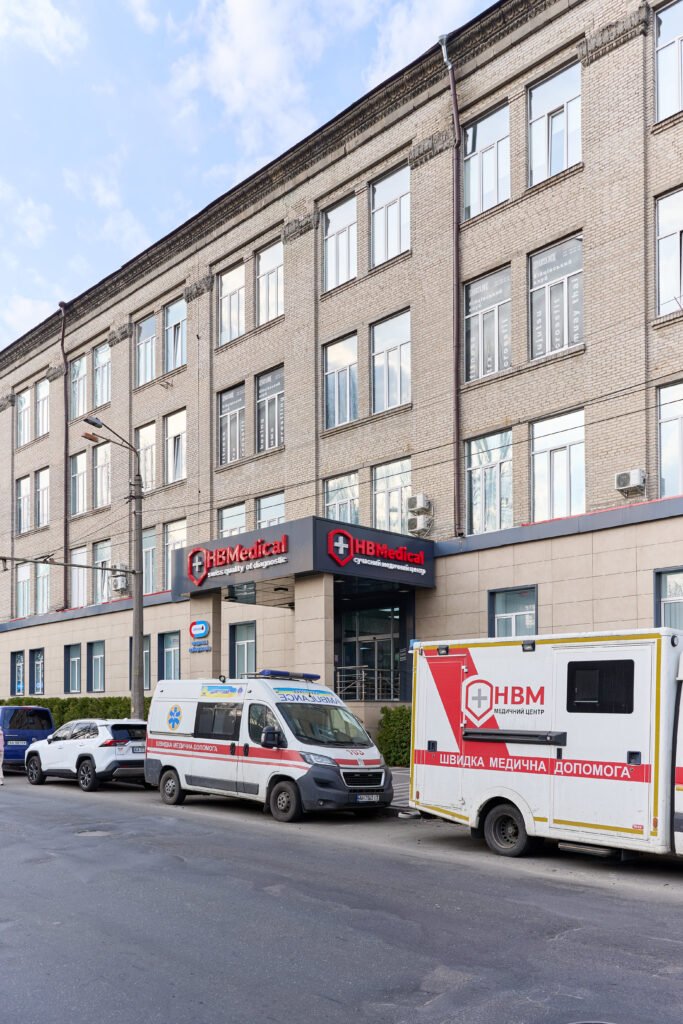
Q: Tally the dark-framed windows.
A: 9